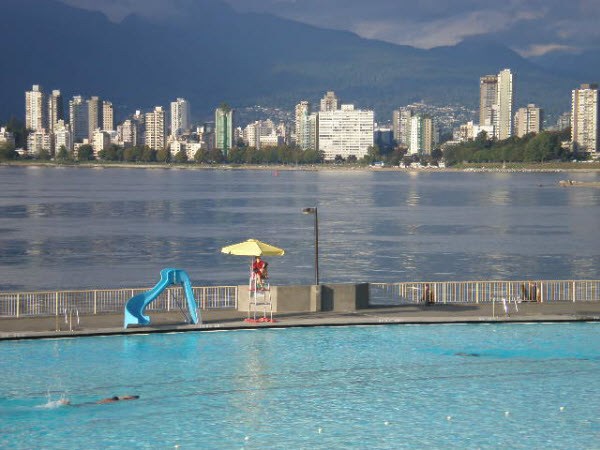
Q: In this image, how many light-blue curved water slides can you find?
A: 1